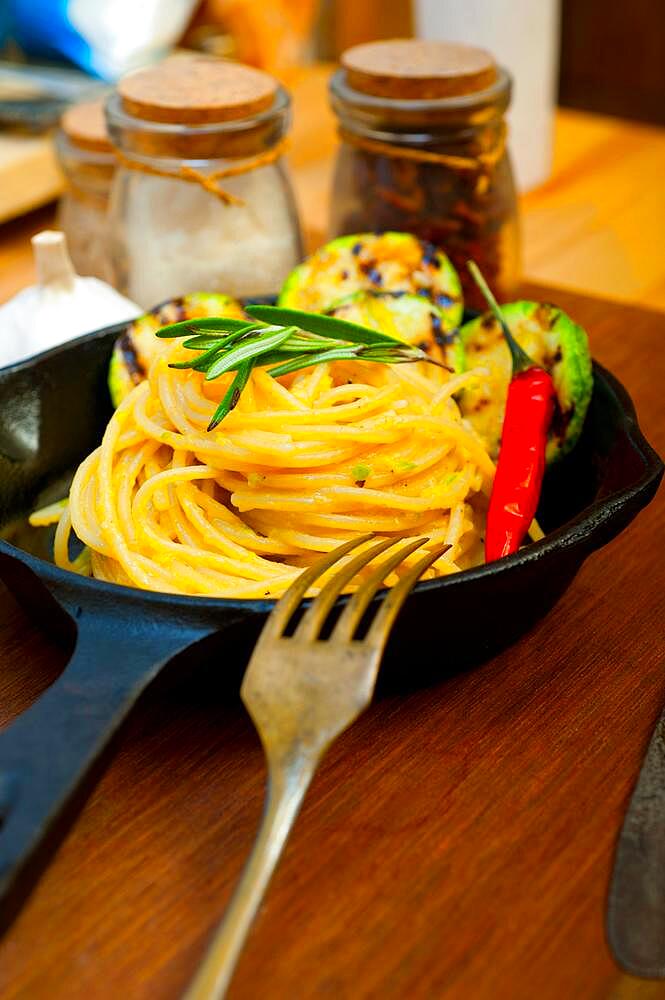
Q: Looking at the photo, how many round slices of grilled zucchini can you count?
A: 4